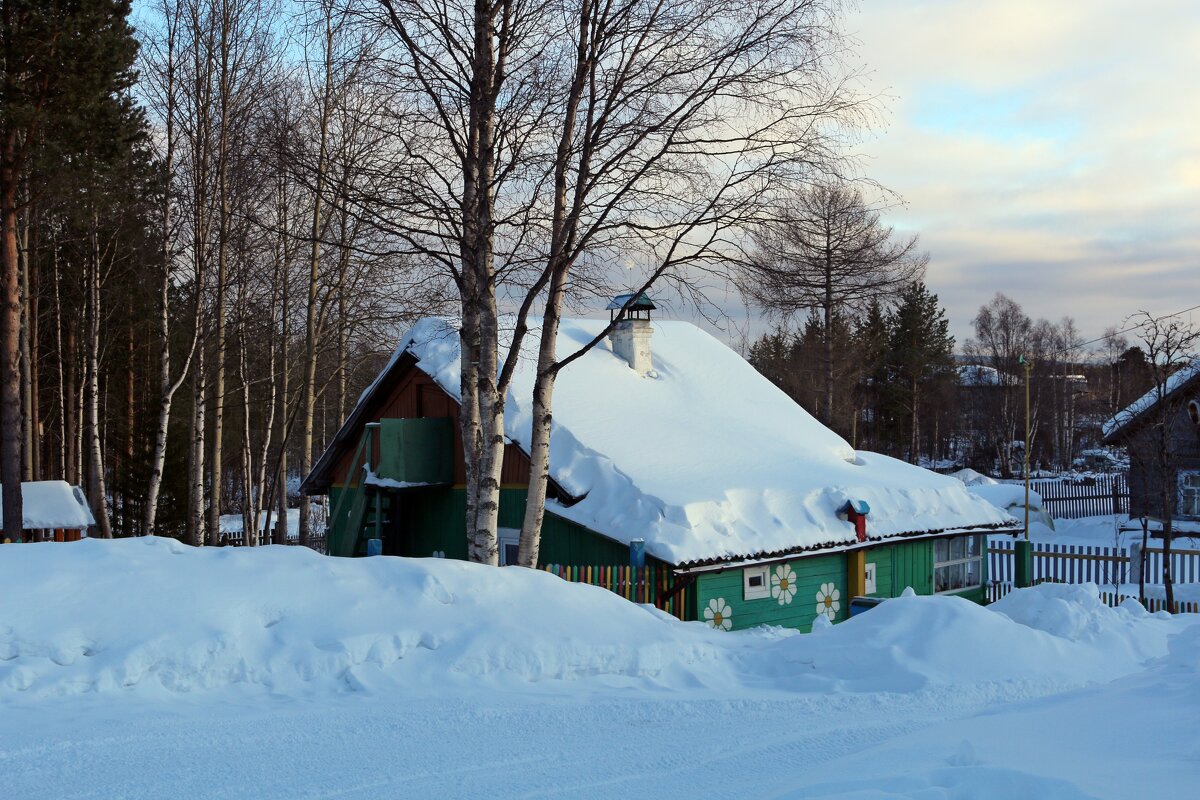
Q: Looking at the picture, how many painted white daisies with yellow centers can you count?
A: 3